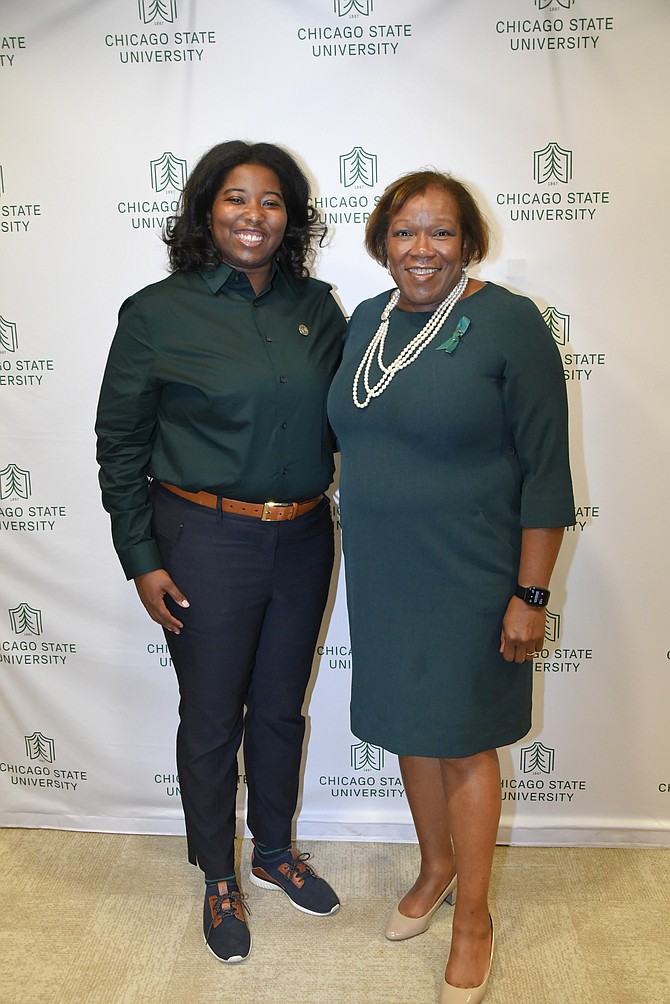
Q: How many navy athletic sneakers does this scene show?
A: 2